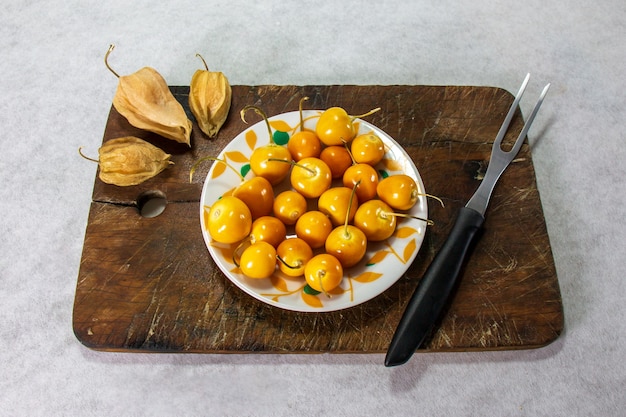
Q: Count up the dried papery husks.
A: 3